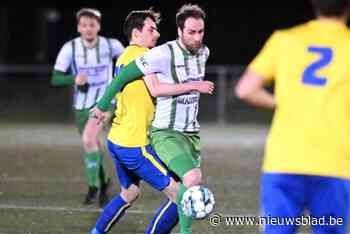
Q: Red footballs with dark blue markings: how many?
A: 0